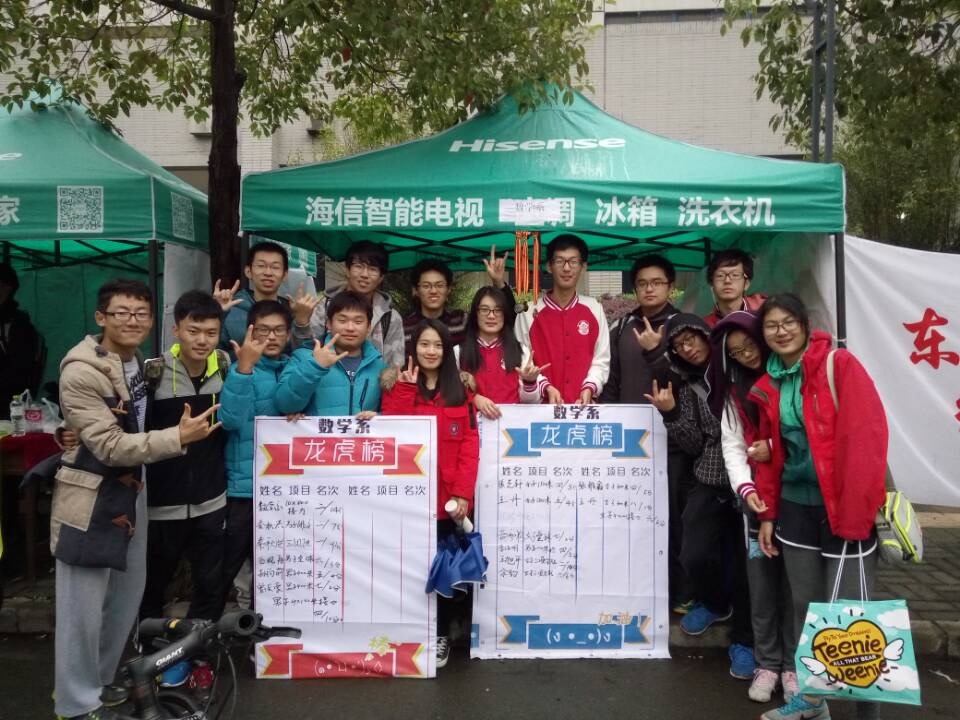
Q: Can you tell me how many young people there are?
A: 15